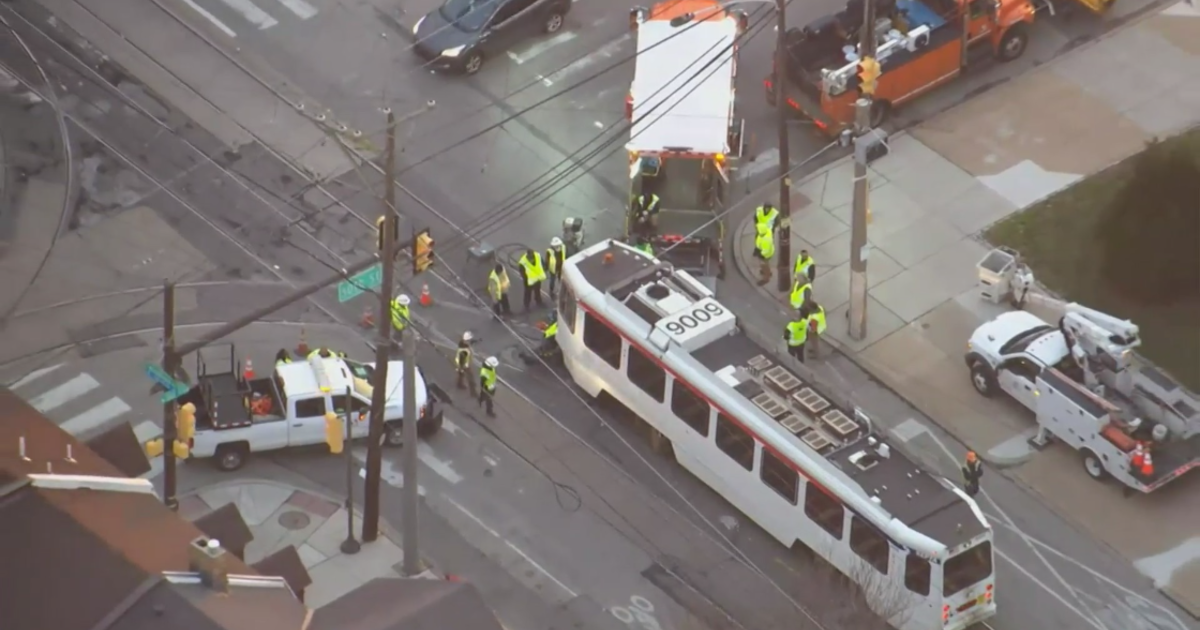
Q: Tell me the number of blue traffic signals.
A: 0